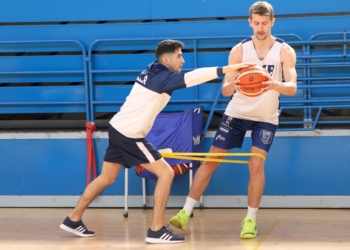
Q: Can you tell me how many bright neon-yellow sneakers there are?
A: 2